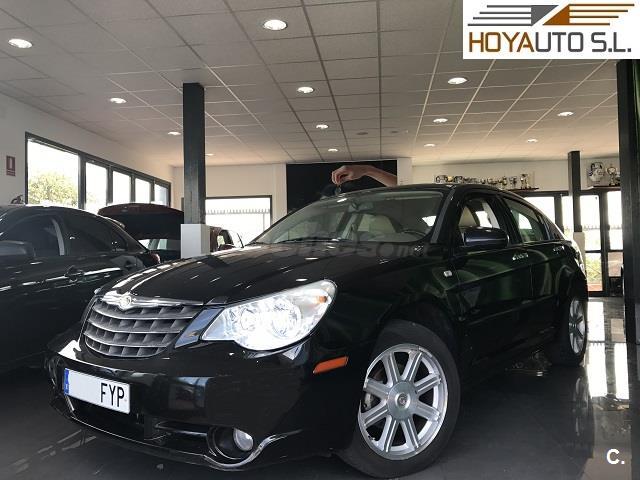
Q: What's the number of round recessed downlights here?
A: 13